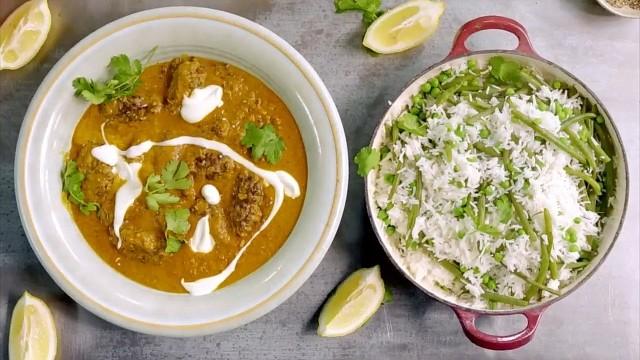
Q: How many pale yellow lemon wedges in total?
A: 4